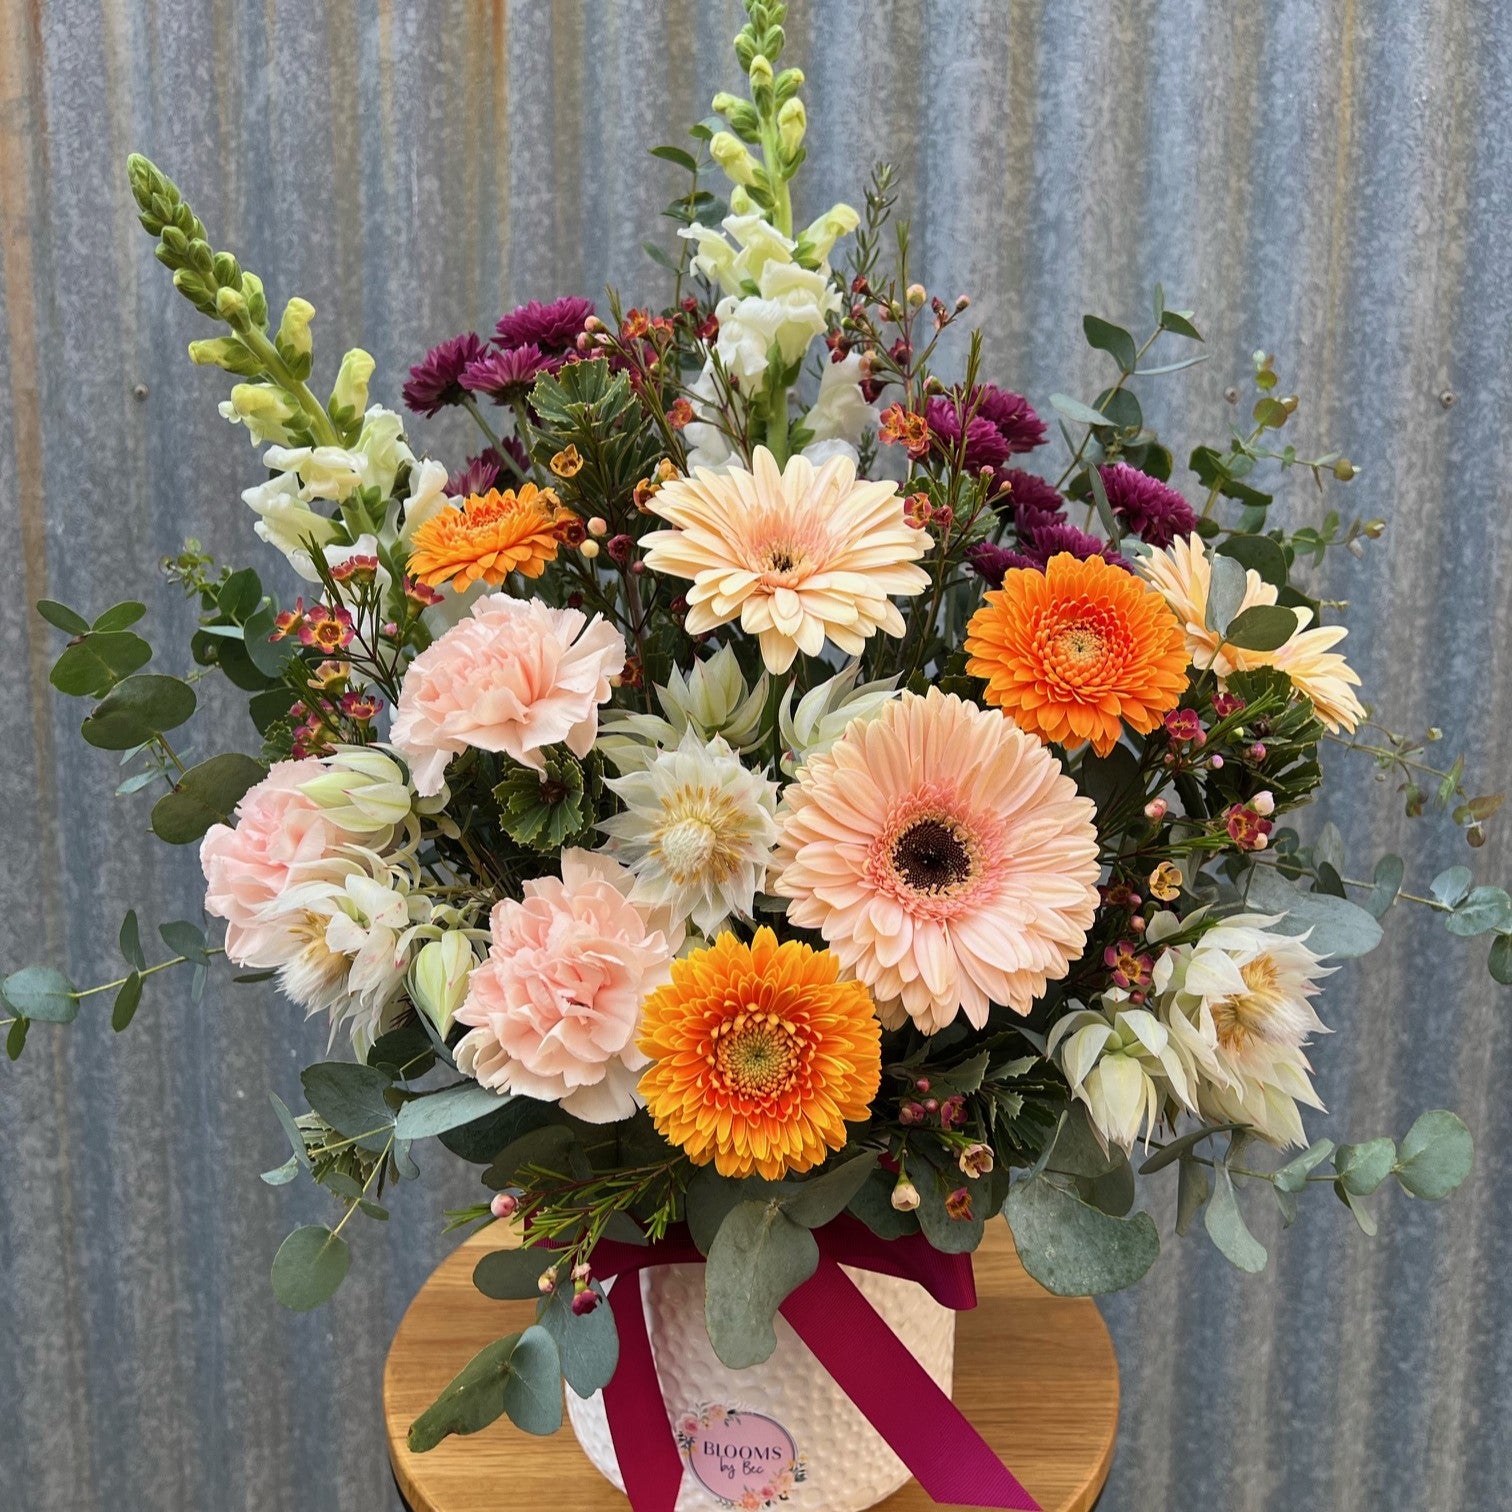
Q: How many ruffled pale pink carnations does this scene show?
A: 3